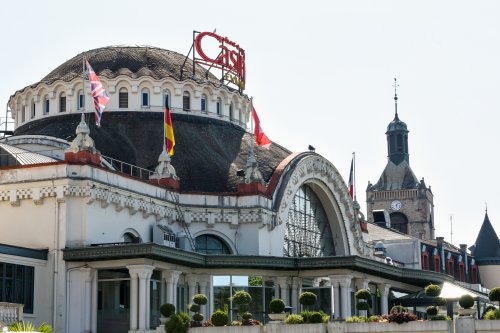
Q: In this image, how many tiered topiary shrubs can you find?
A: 4